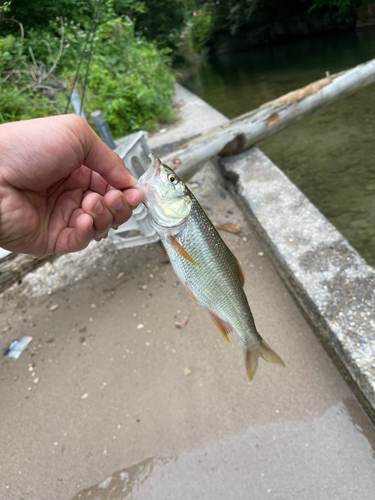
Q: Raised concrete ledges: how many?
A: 1